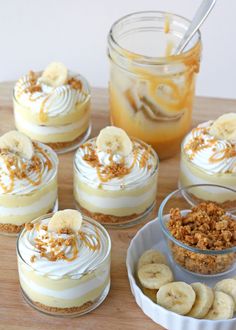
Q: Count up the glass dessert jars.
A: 5